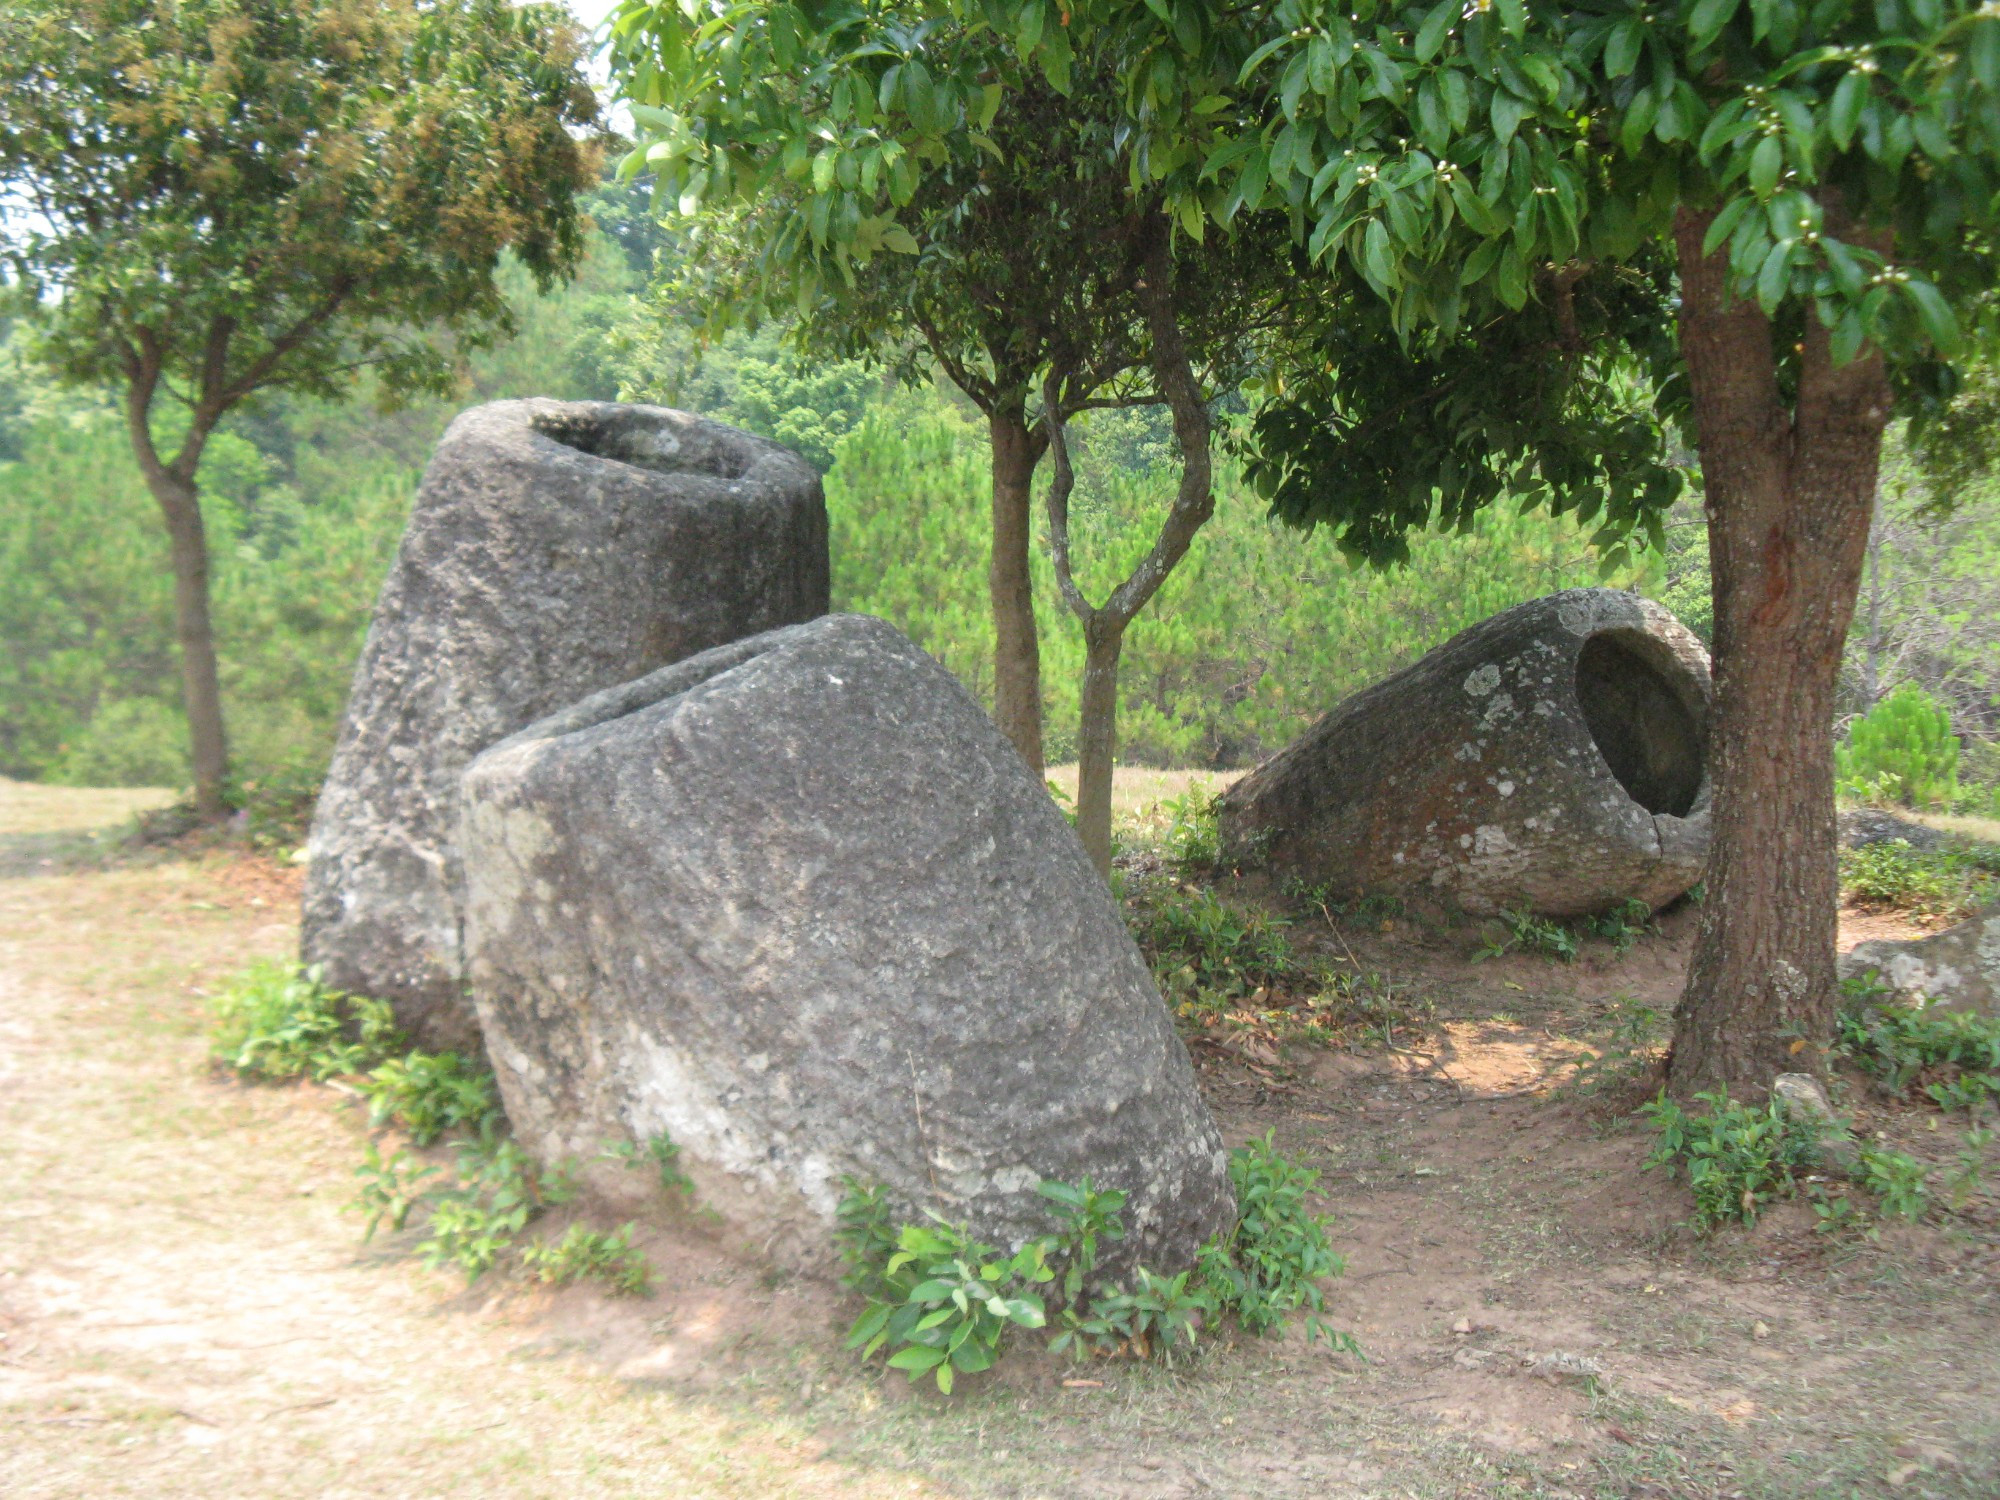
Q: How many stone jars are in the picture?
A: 3